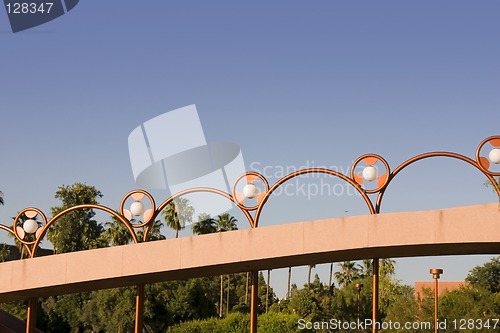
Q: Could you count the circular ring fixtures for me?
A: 5